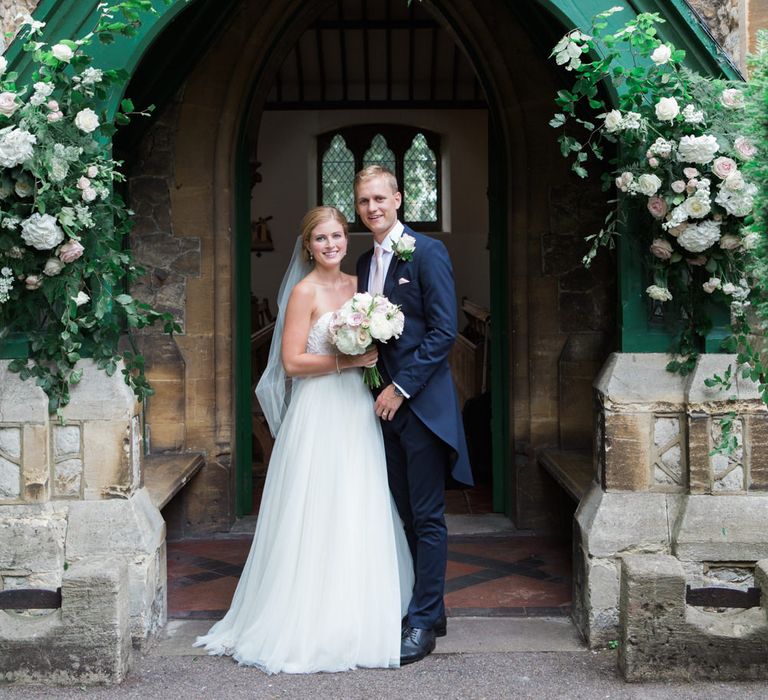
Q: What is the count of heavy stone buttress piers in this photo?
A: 2